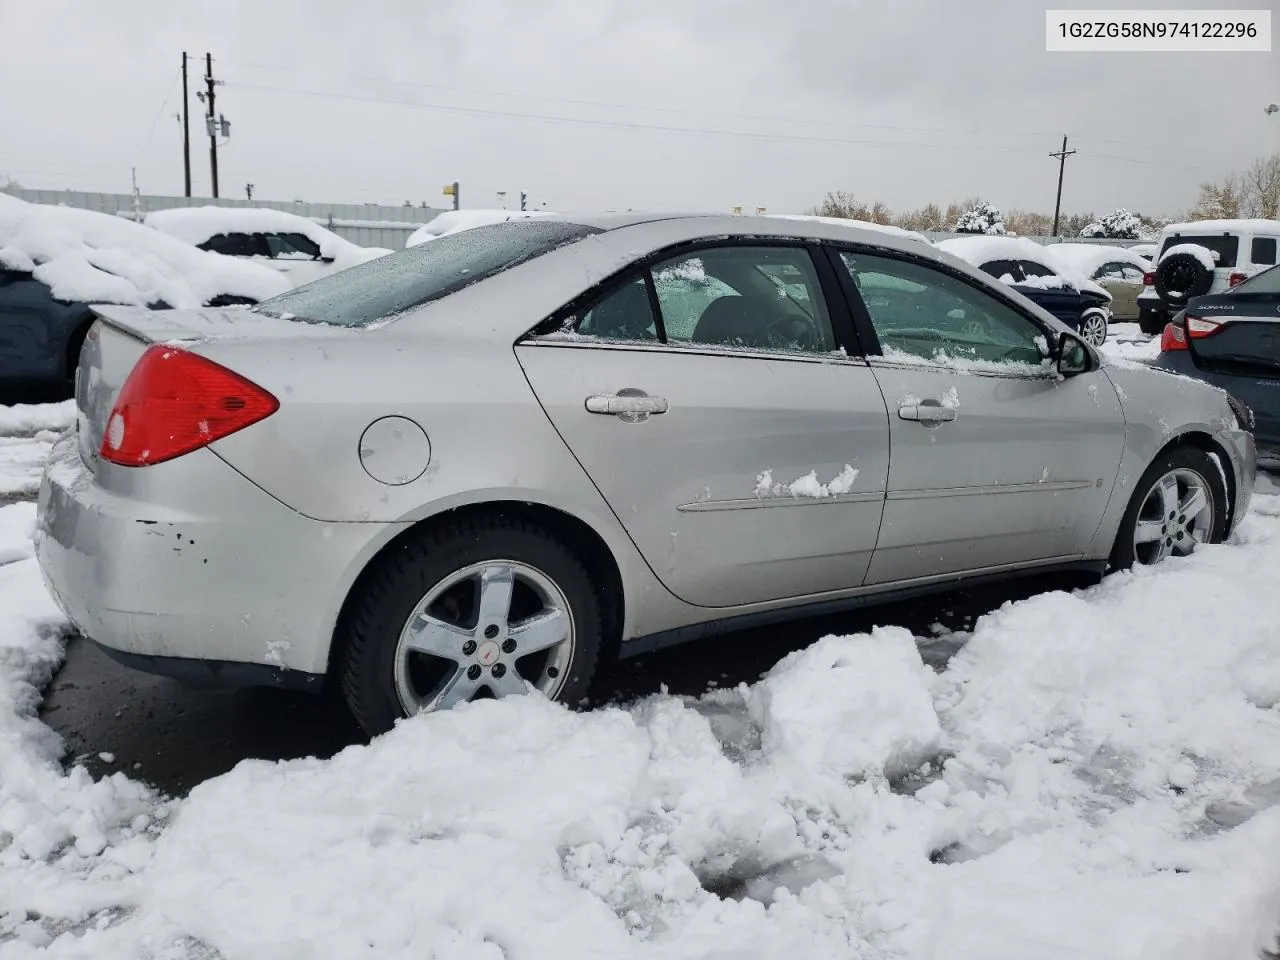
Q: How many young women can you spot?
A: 0